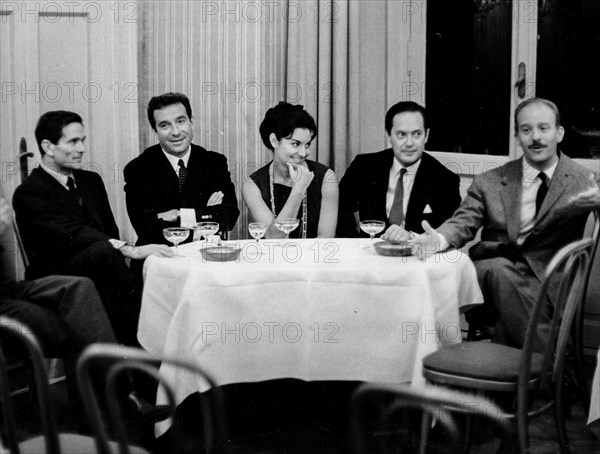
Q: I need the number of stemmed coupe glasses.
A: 5